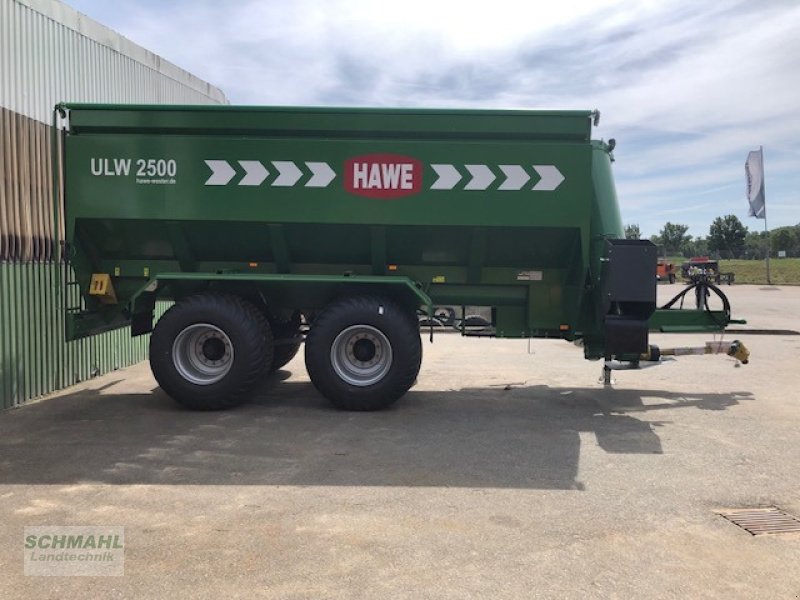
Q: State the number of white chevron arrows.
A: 8